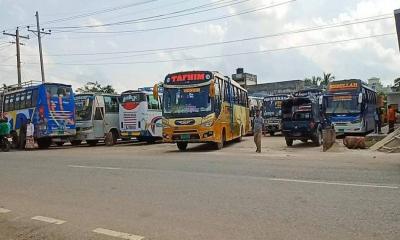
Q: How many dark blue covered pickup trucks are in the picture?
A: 1